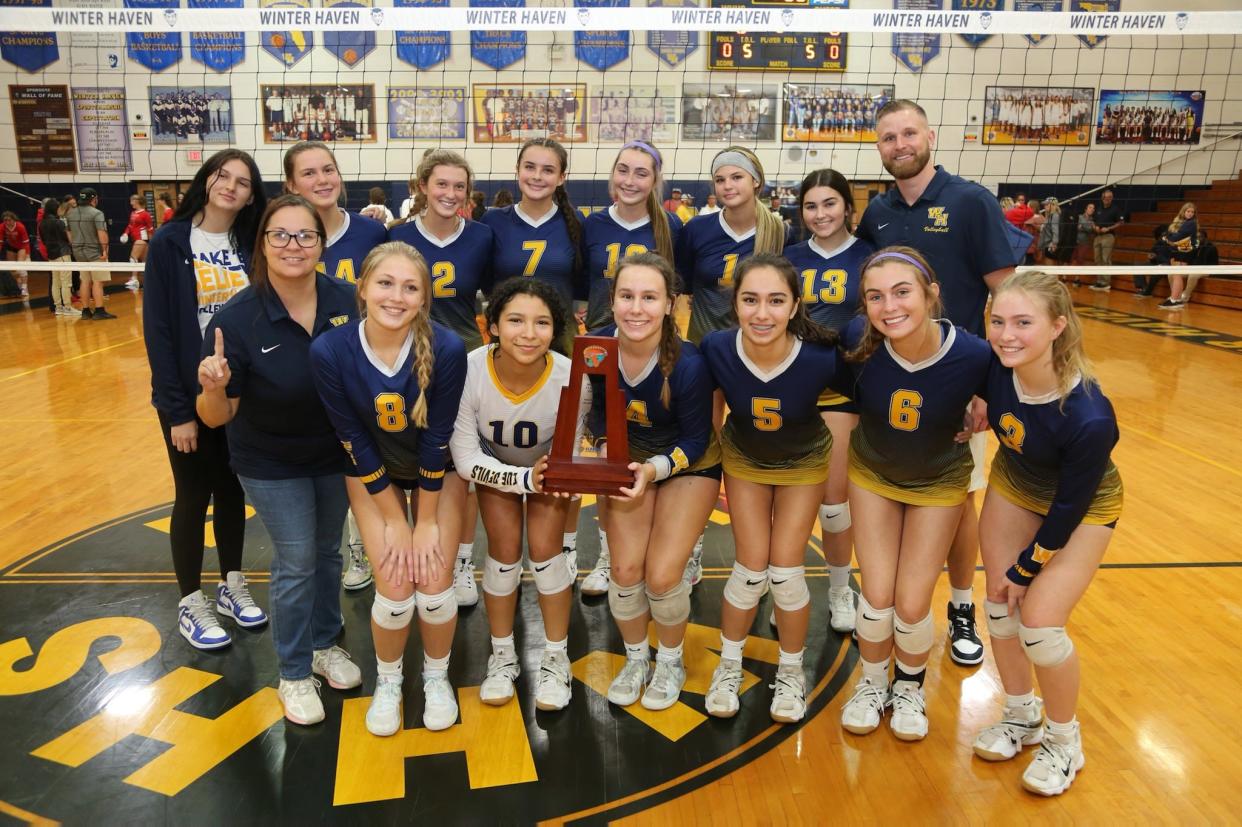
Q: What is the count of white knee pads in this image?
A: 13